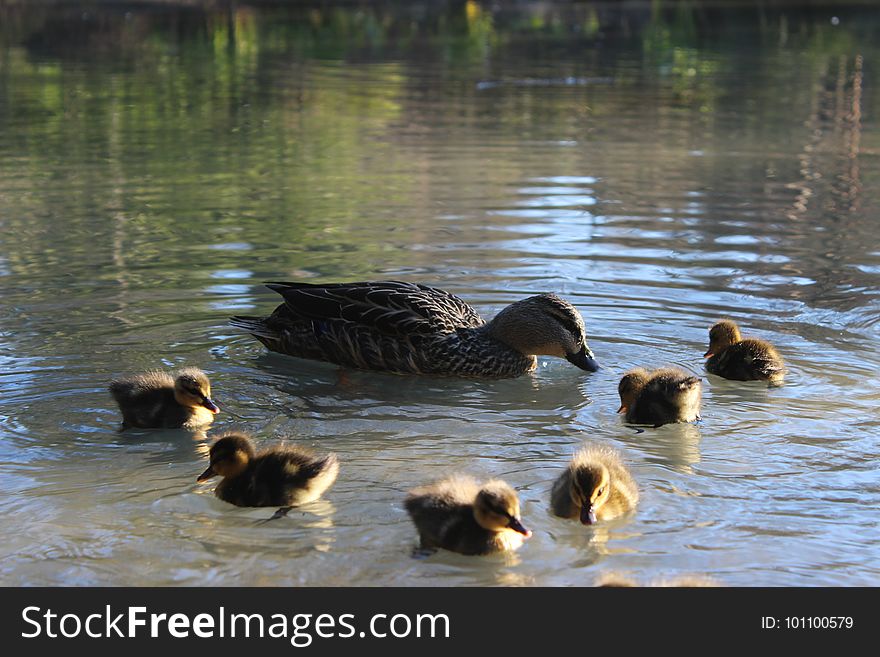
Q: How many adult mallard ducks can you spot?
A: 1